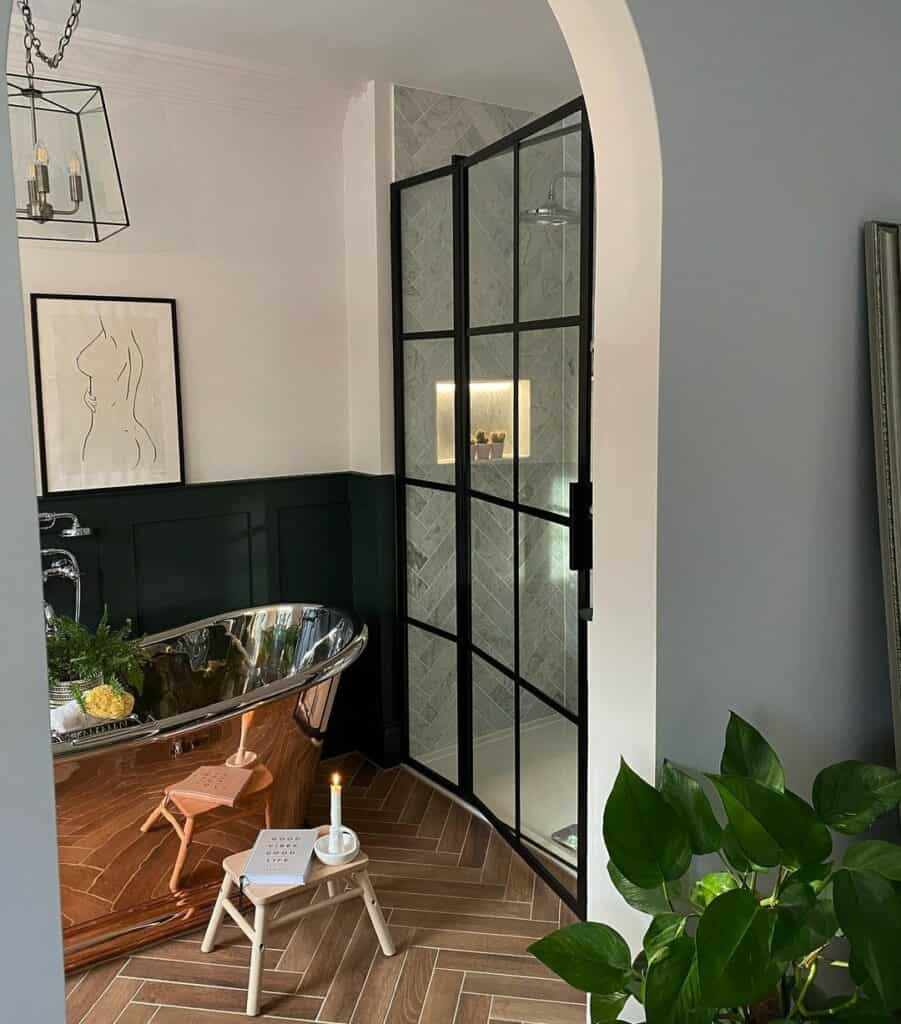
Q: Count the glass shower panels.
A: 12